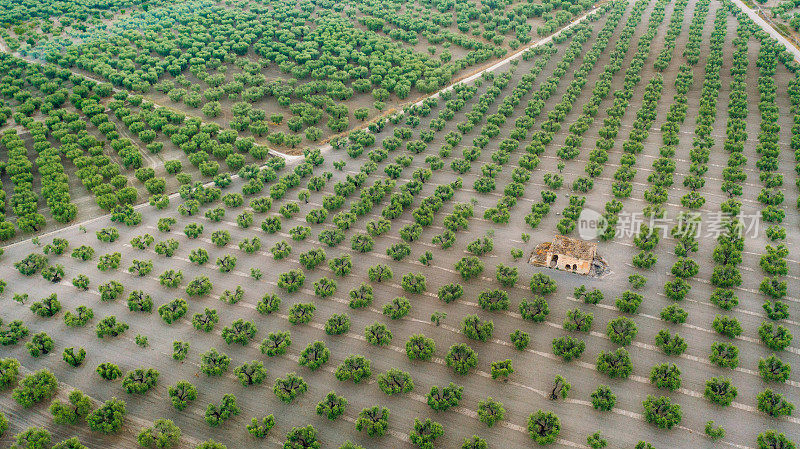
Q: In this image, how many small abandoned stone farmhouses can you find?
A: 1